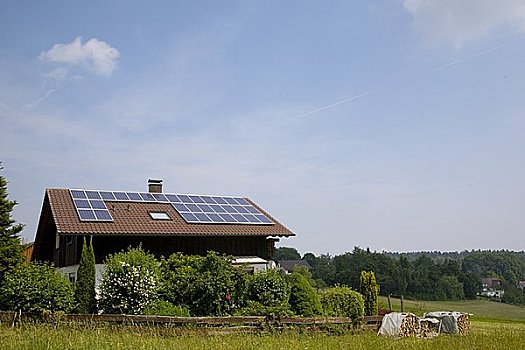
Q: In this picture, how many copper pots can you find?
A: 0